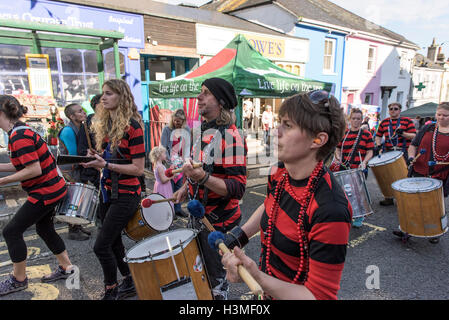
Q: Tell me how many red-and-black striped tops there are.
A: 6